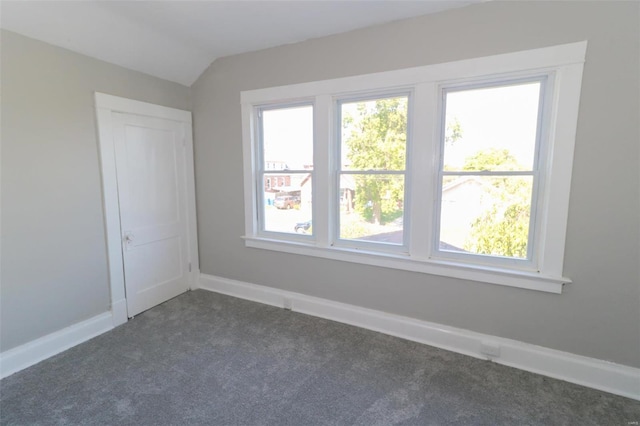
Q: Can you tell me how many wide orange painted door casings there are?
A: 0